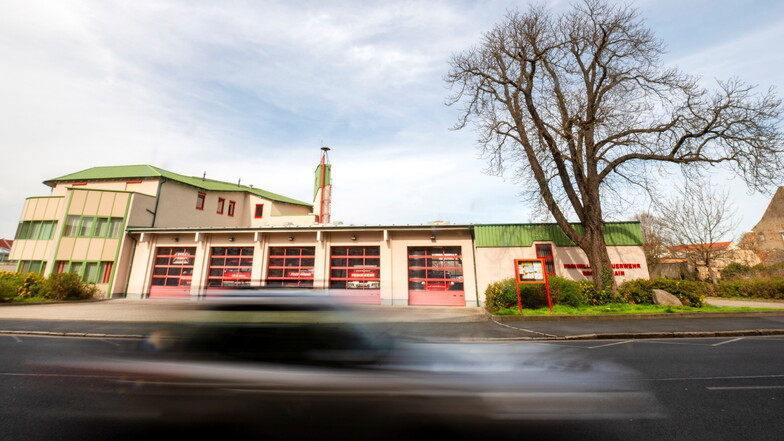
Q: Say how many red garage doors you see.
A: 5